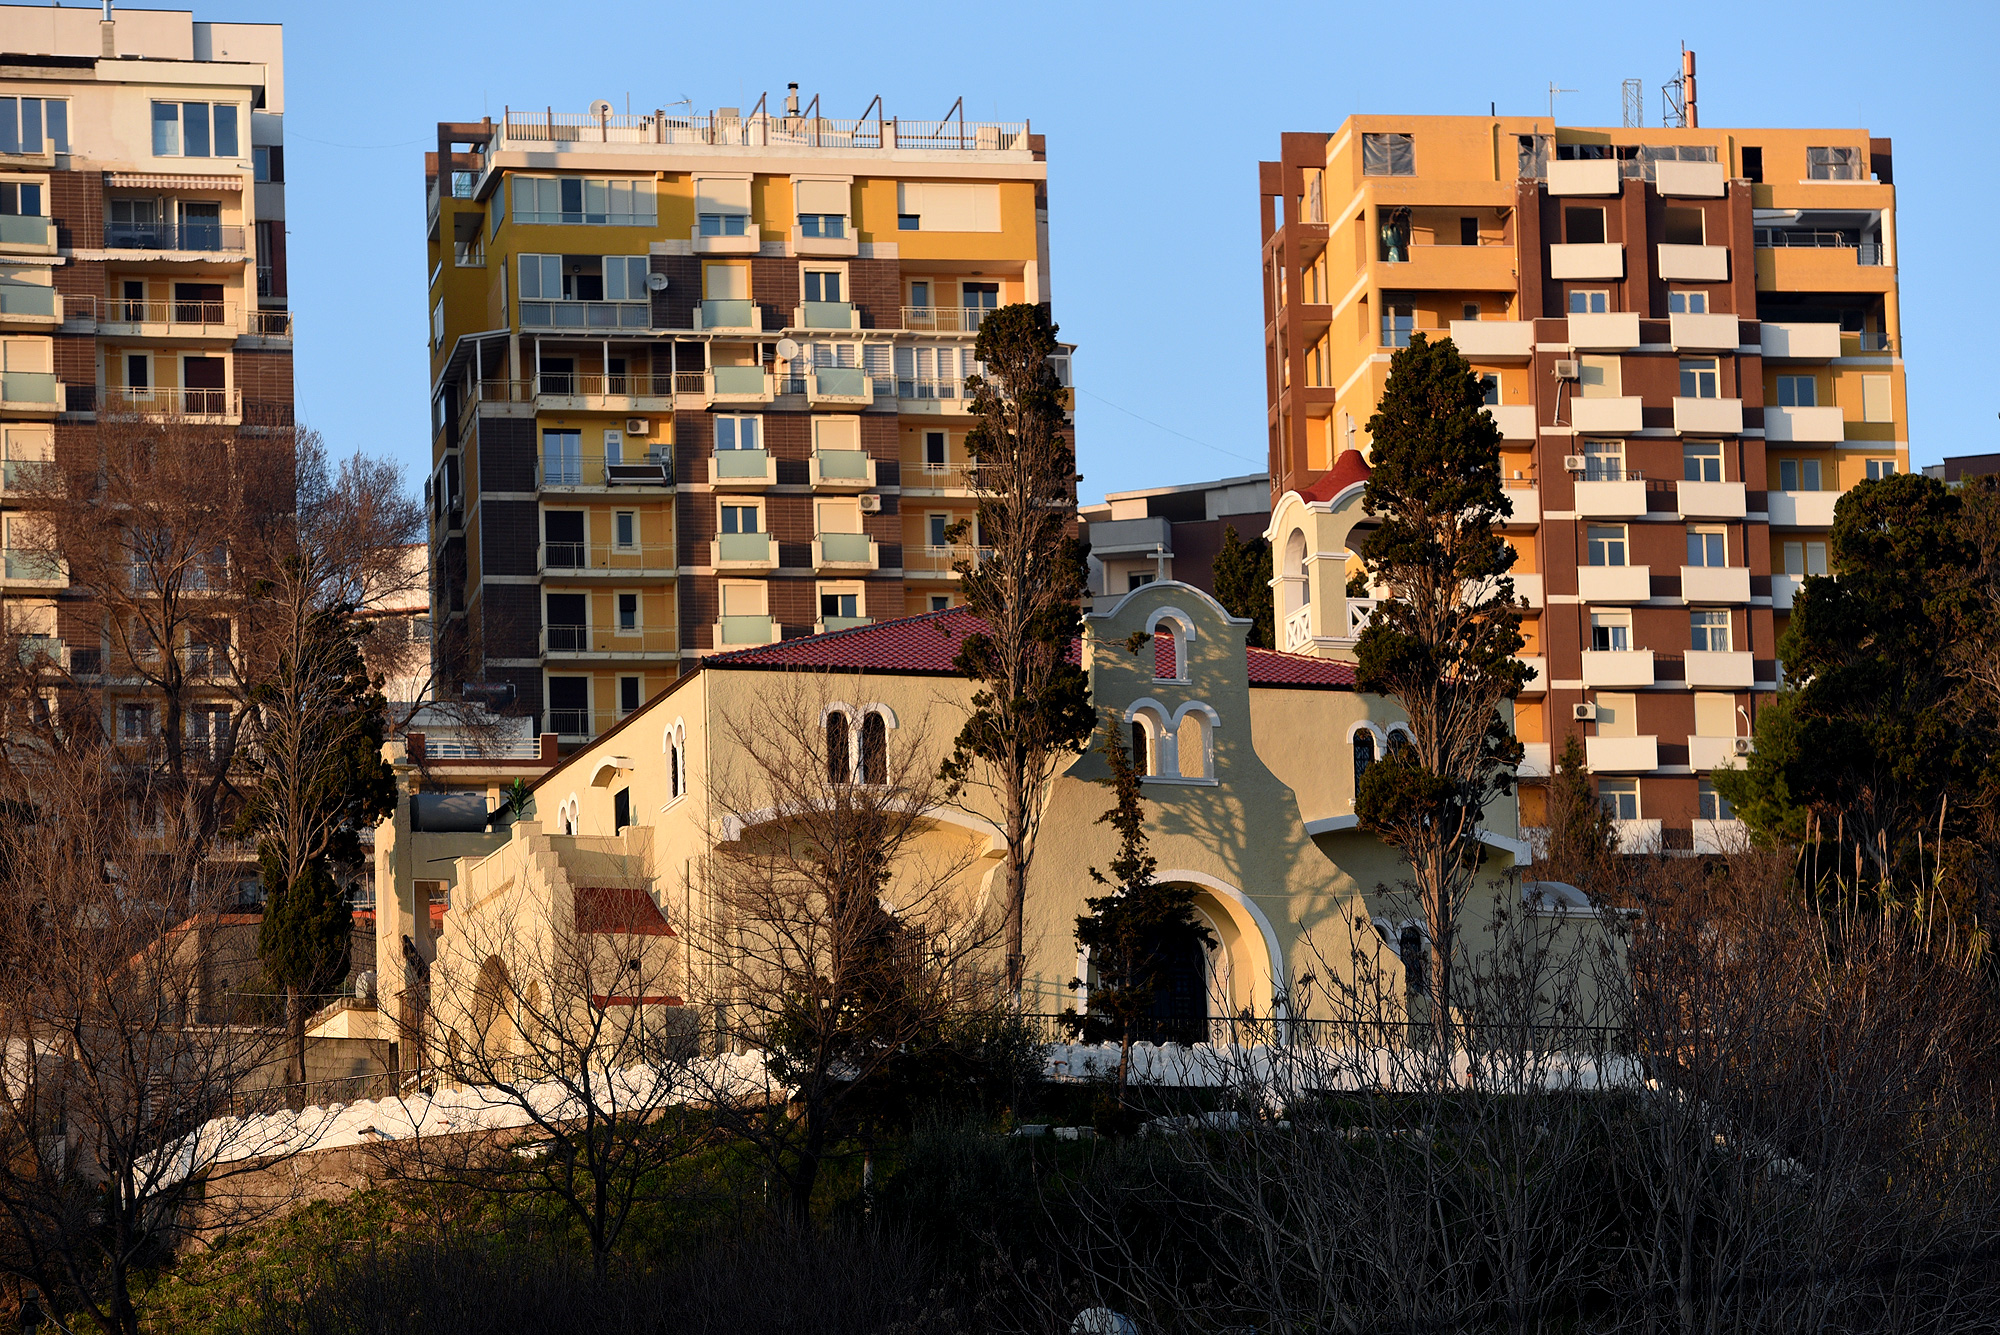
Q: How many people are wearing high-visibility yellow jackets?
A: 0